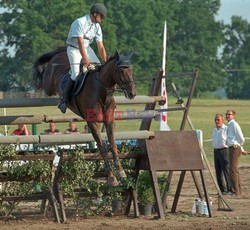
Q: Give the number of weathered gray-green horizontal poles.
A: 3